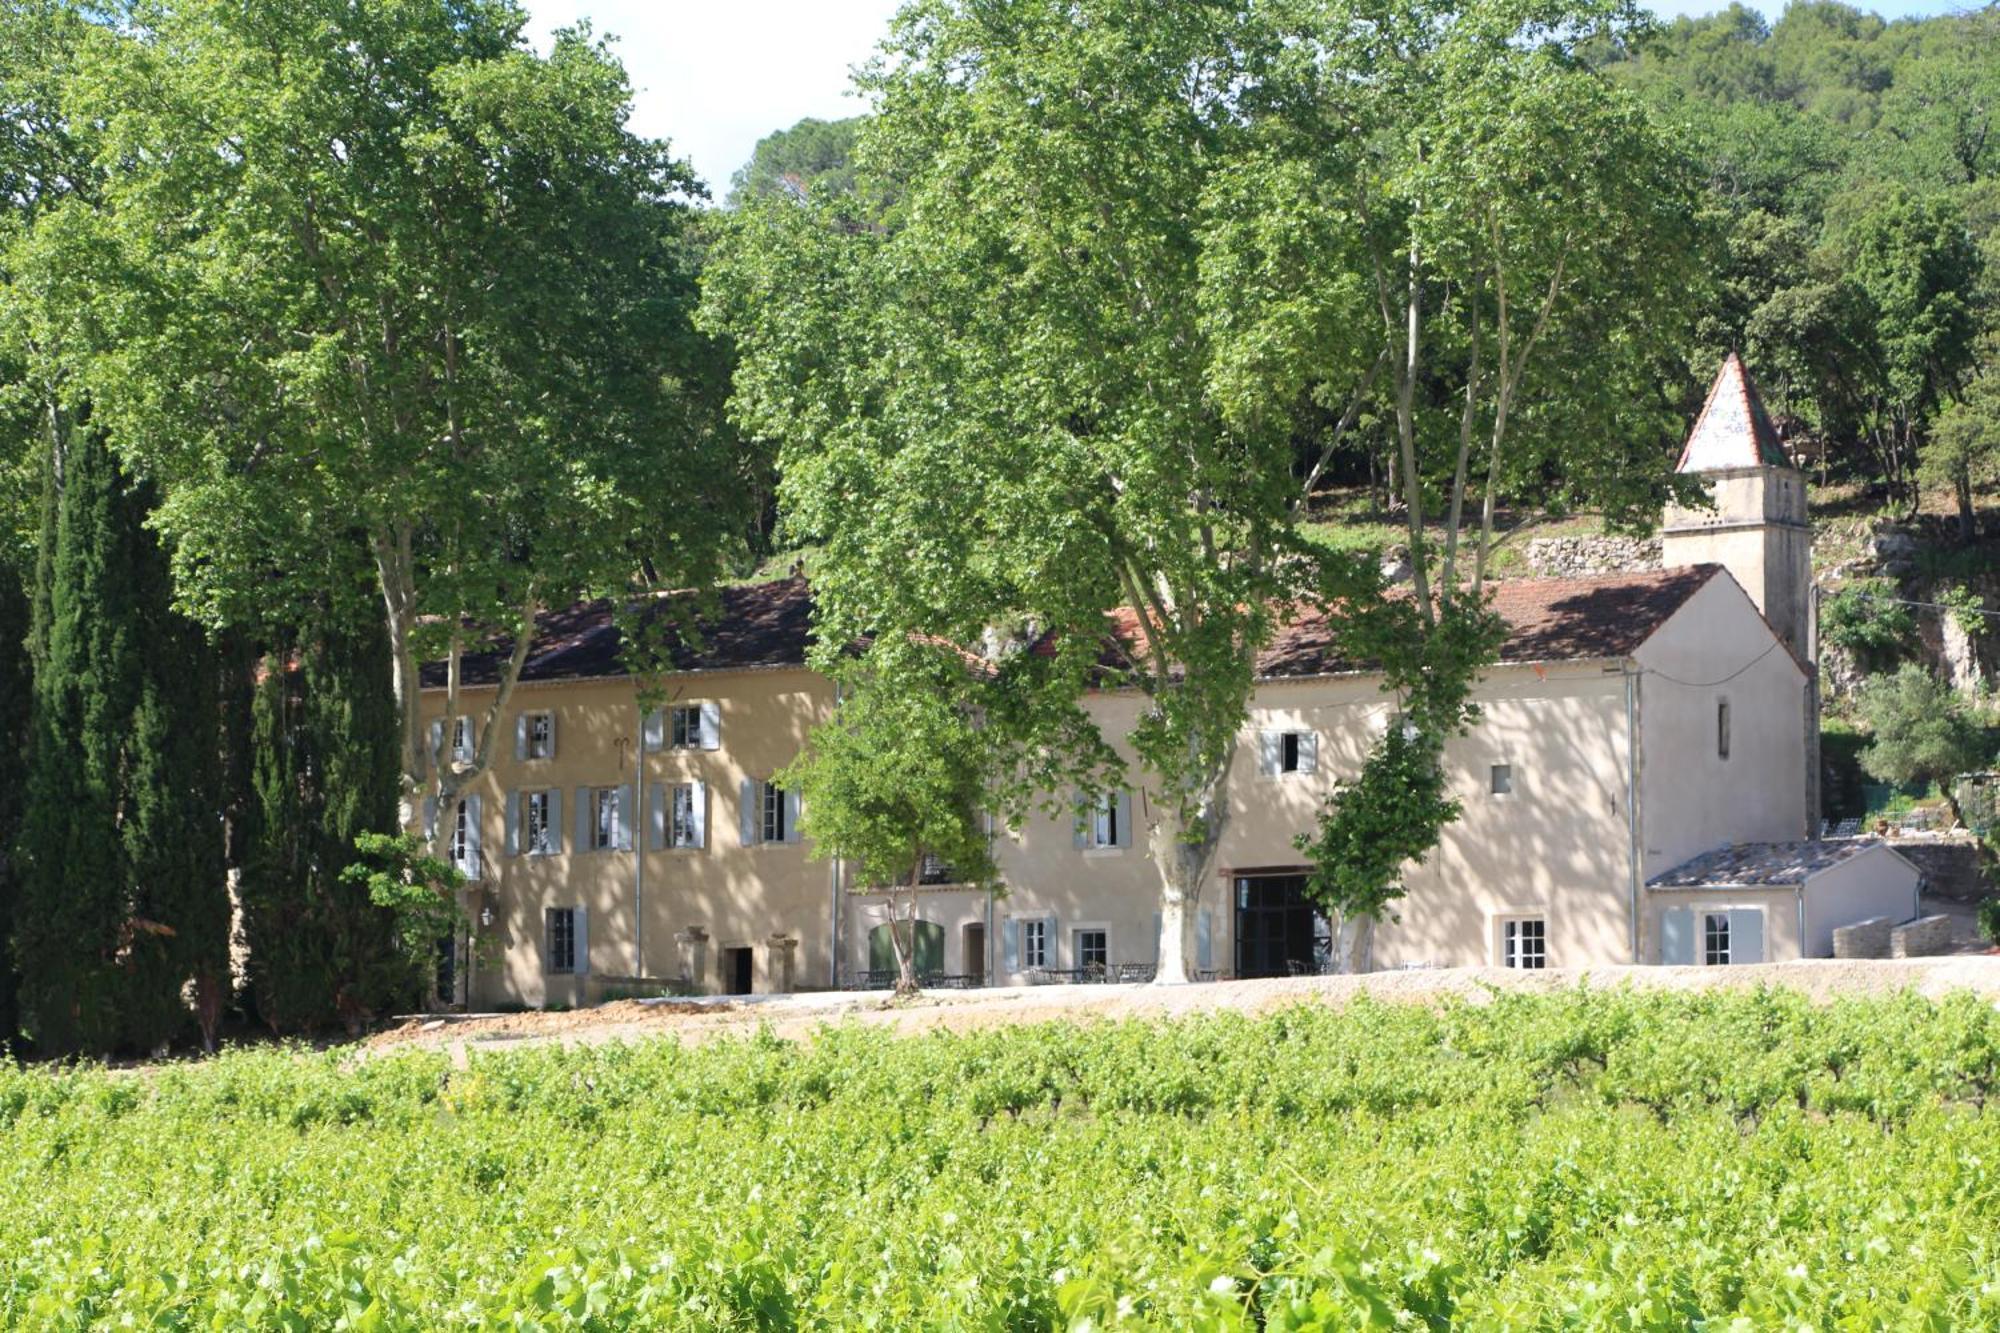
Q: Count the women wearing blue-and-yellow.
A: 0